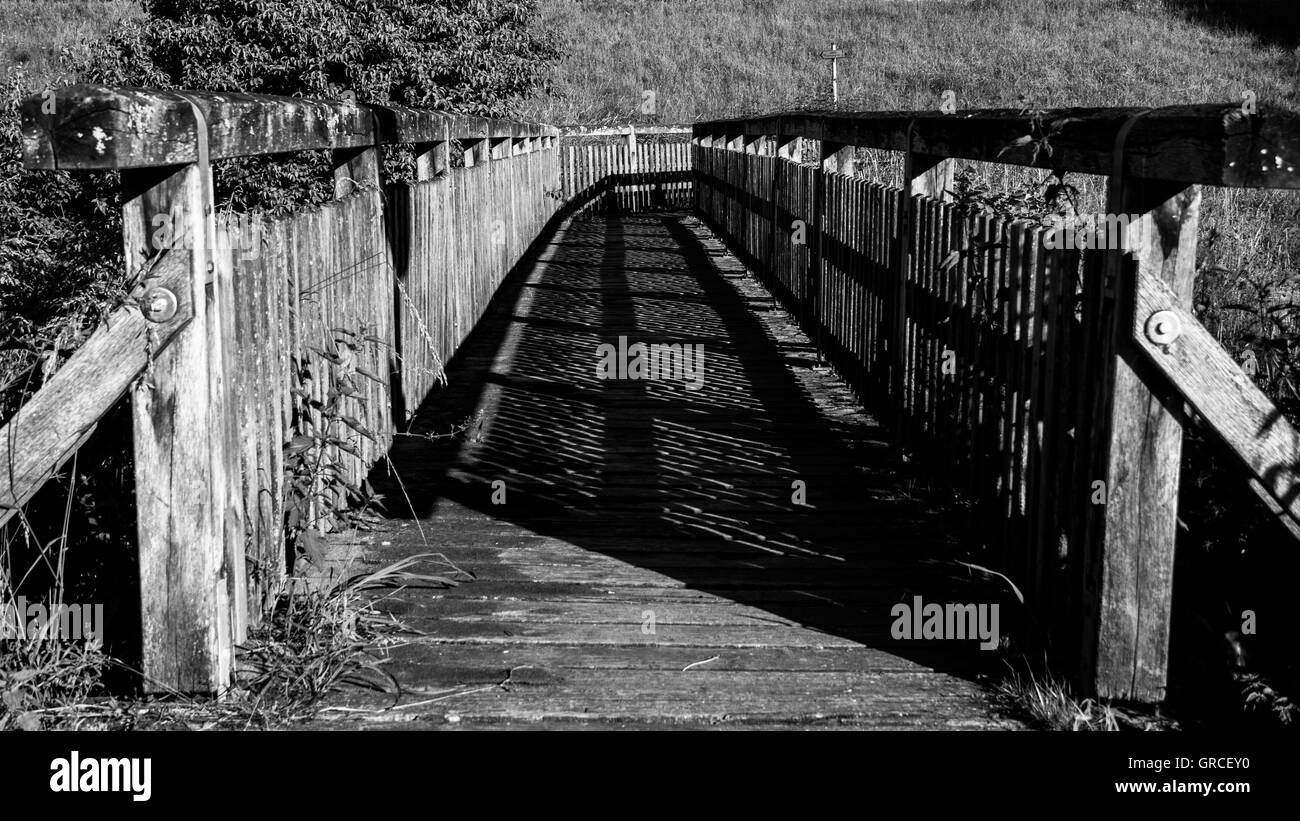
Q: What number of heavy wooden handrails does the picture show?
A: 2